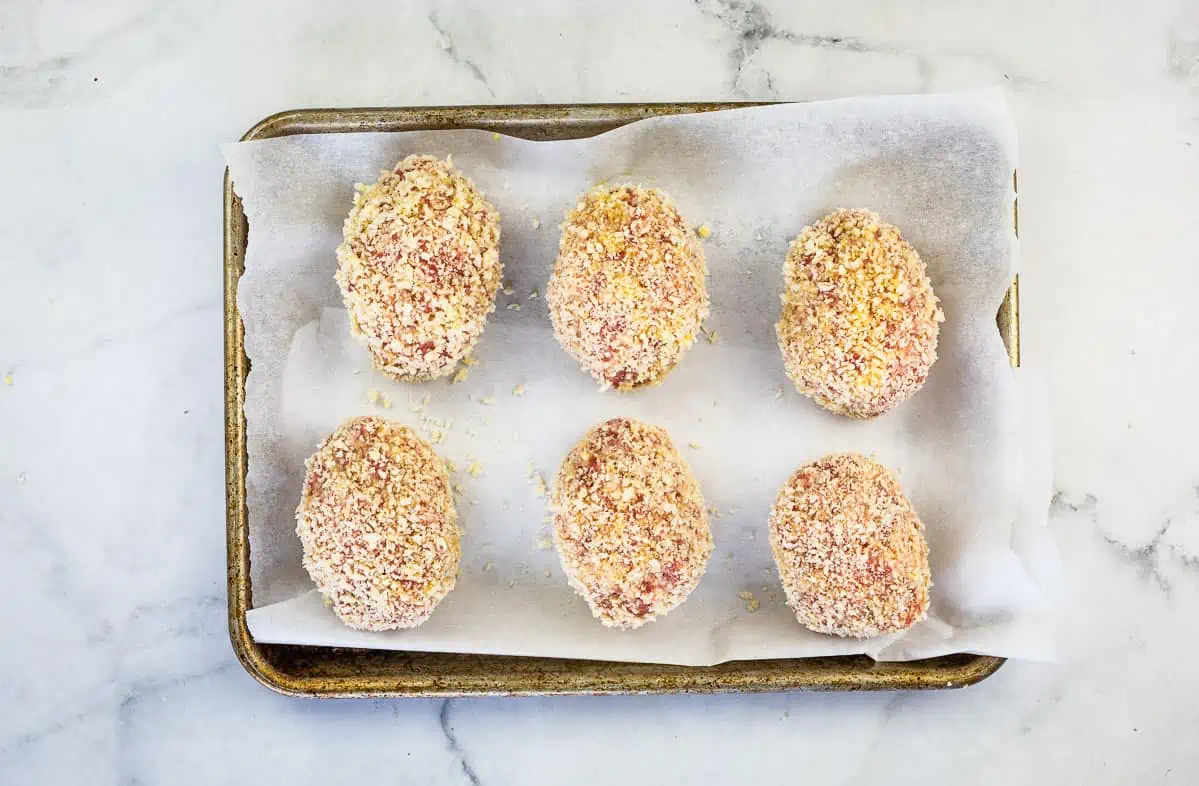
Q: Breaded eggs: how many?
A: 6